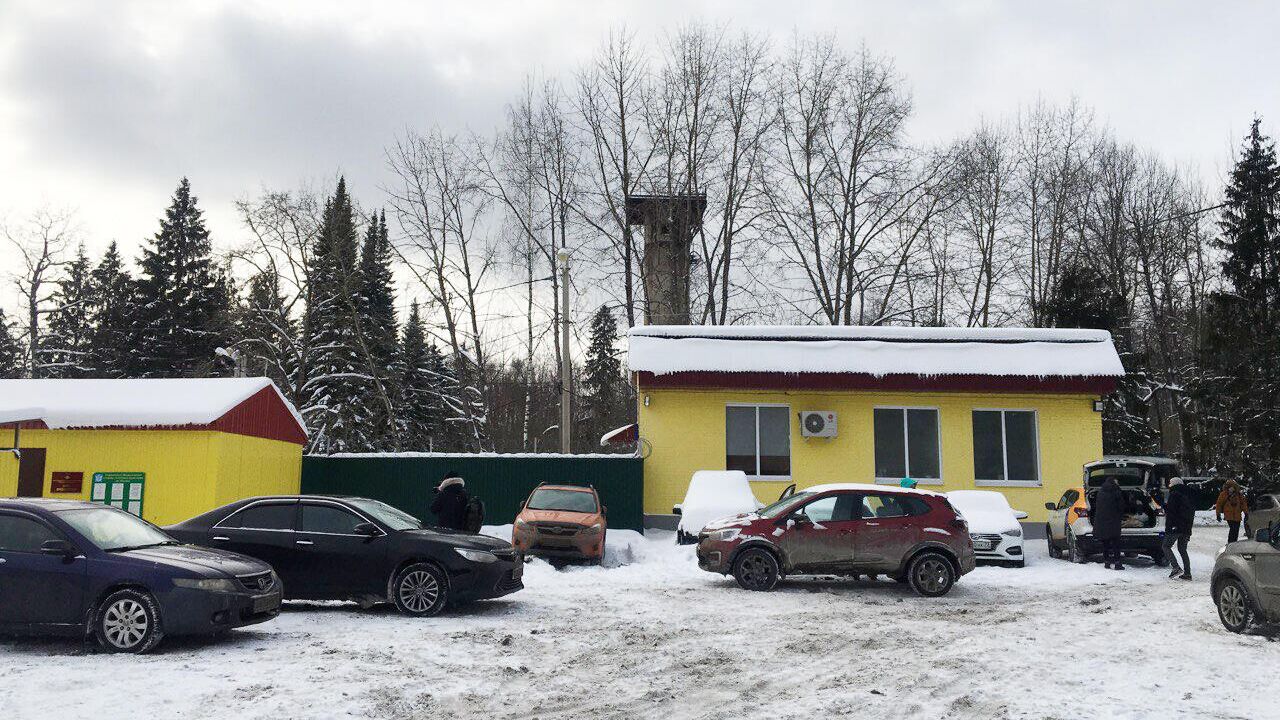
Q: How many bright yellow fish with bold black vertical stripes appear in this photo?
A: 0